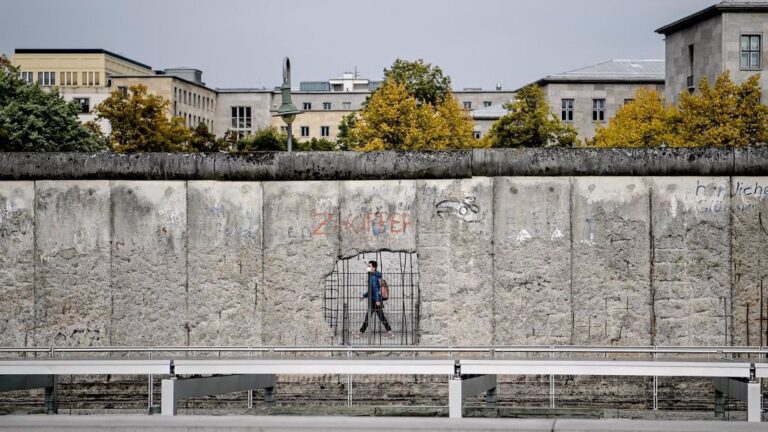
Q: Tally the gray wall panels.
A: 11